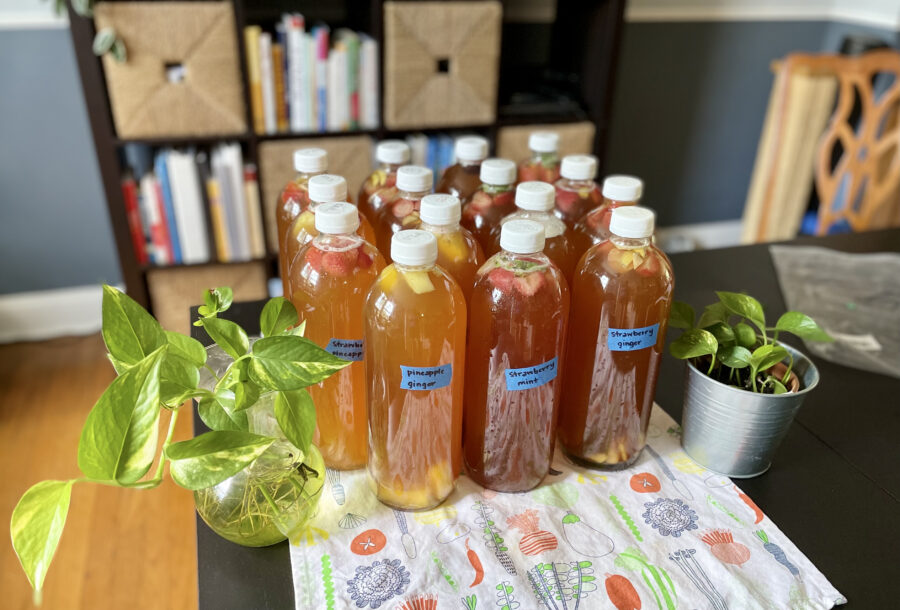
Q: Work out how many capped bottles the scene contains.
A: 15